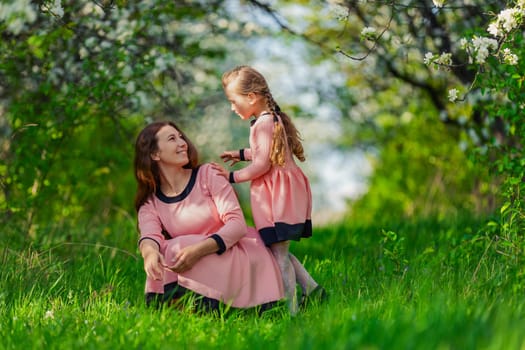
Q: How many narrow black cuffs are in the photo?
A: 4